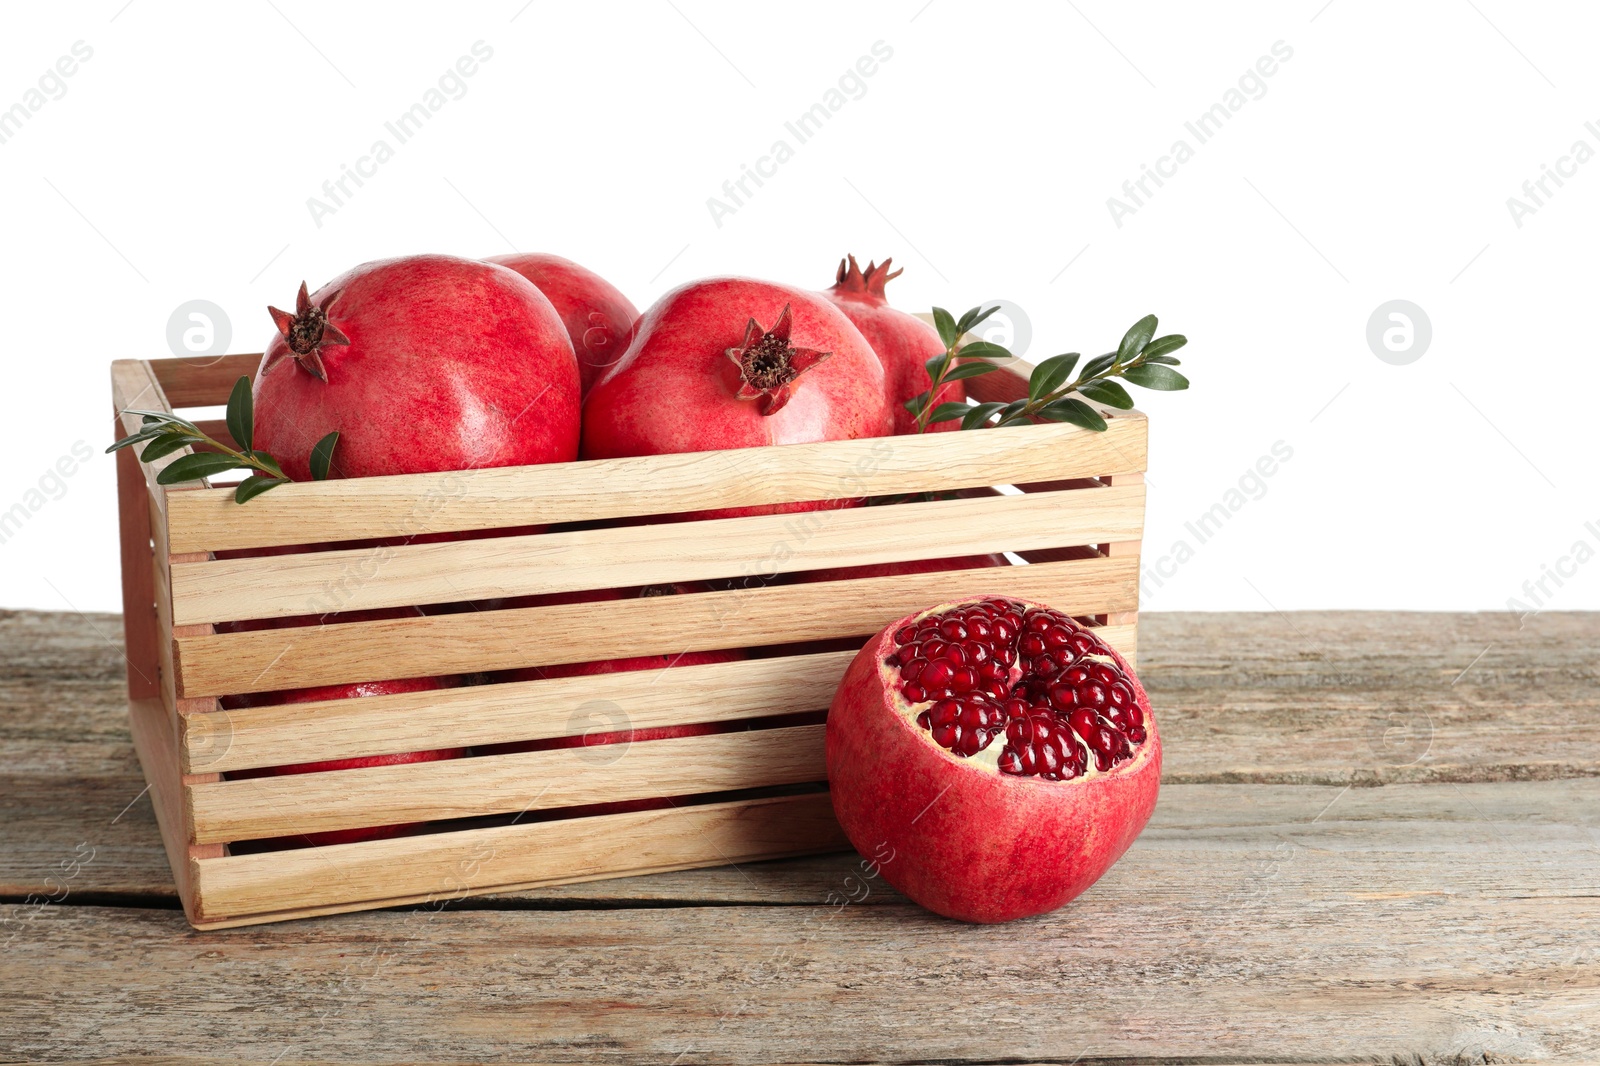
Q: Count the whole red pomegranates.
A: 4